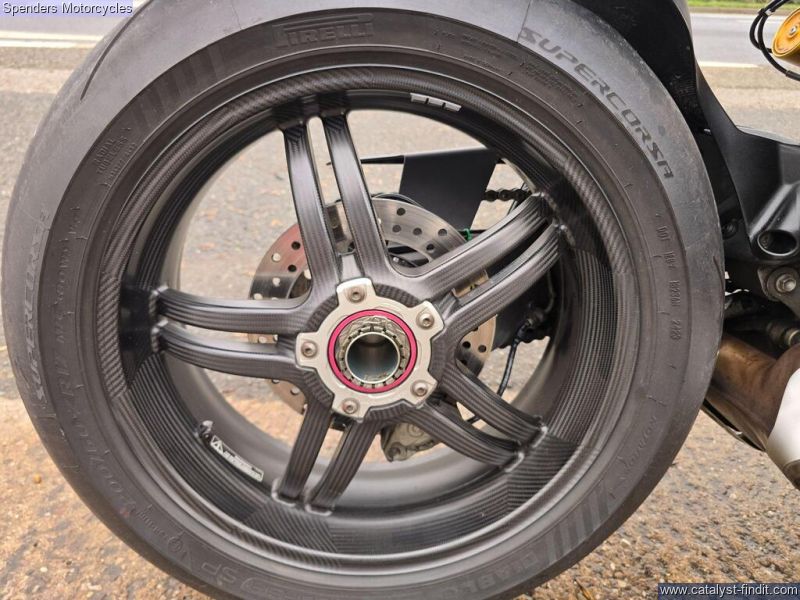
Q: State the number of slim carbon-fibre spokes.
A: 10